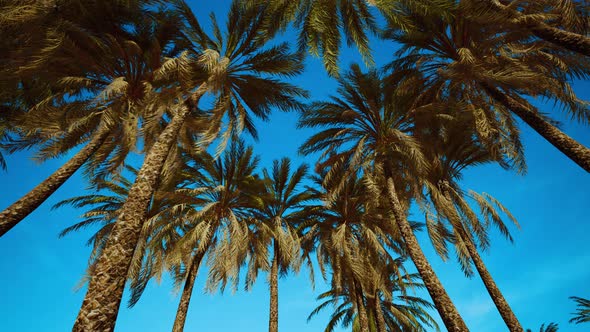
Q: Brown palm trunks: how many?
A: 10